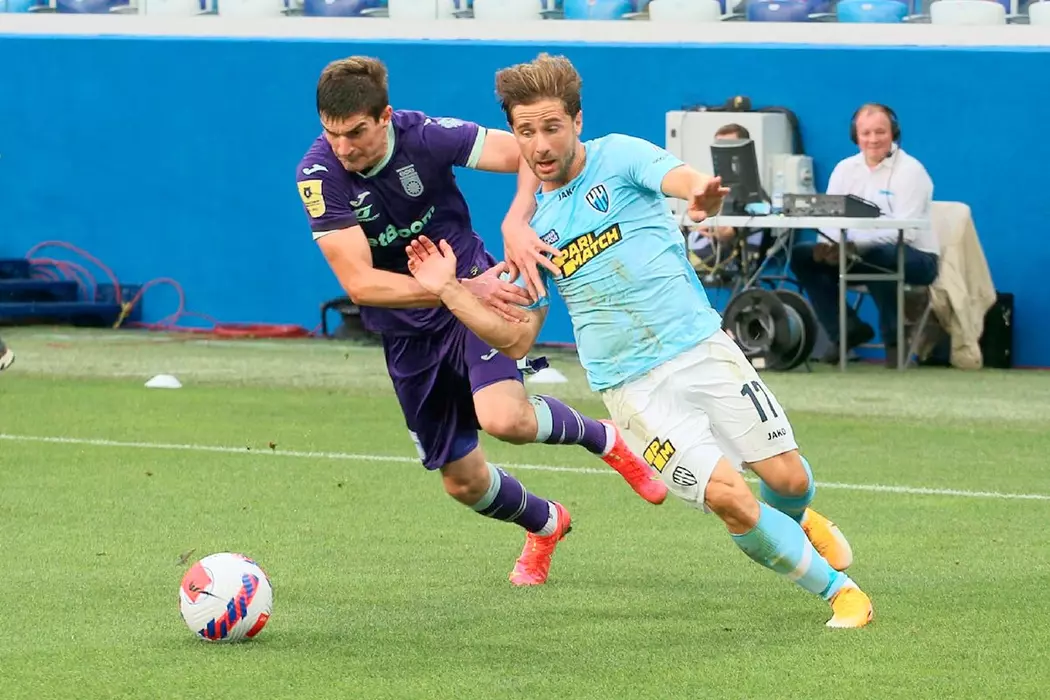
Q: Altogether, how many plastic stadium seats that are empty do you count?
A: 13